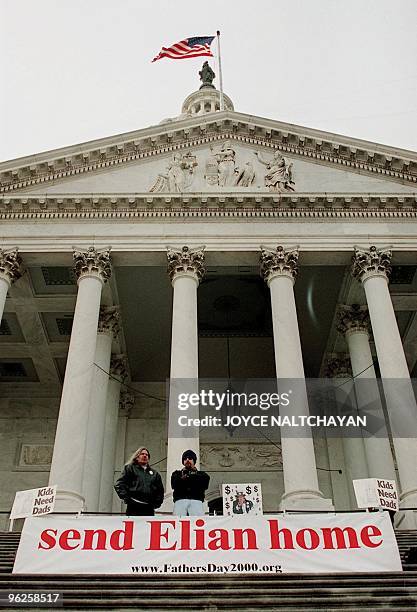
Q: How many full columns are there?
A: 4